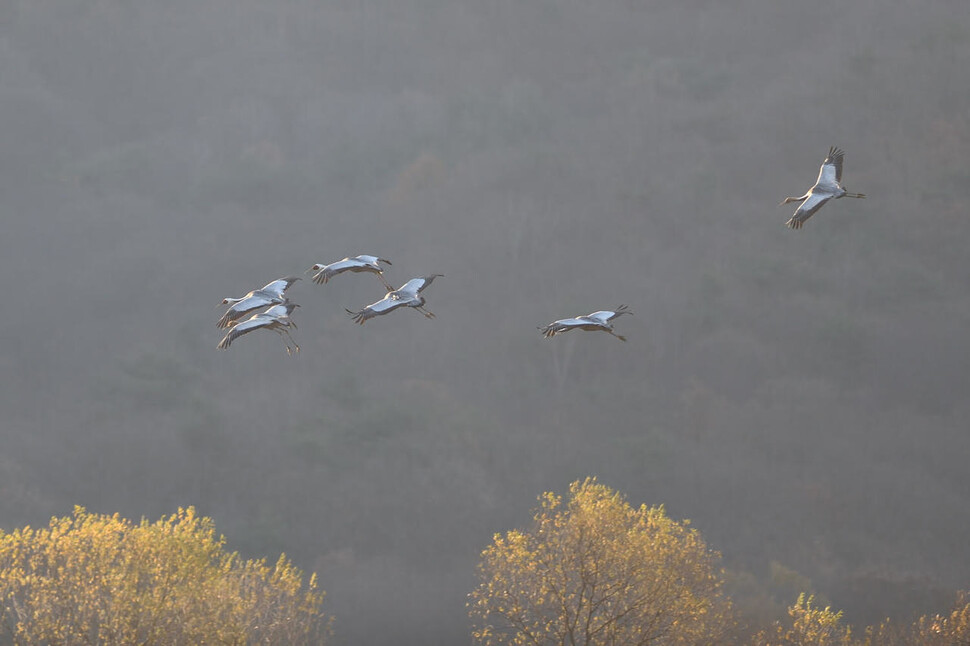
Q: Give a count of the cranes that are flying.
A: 6